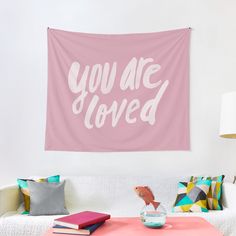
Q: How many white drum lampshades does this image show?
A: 1